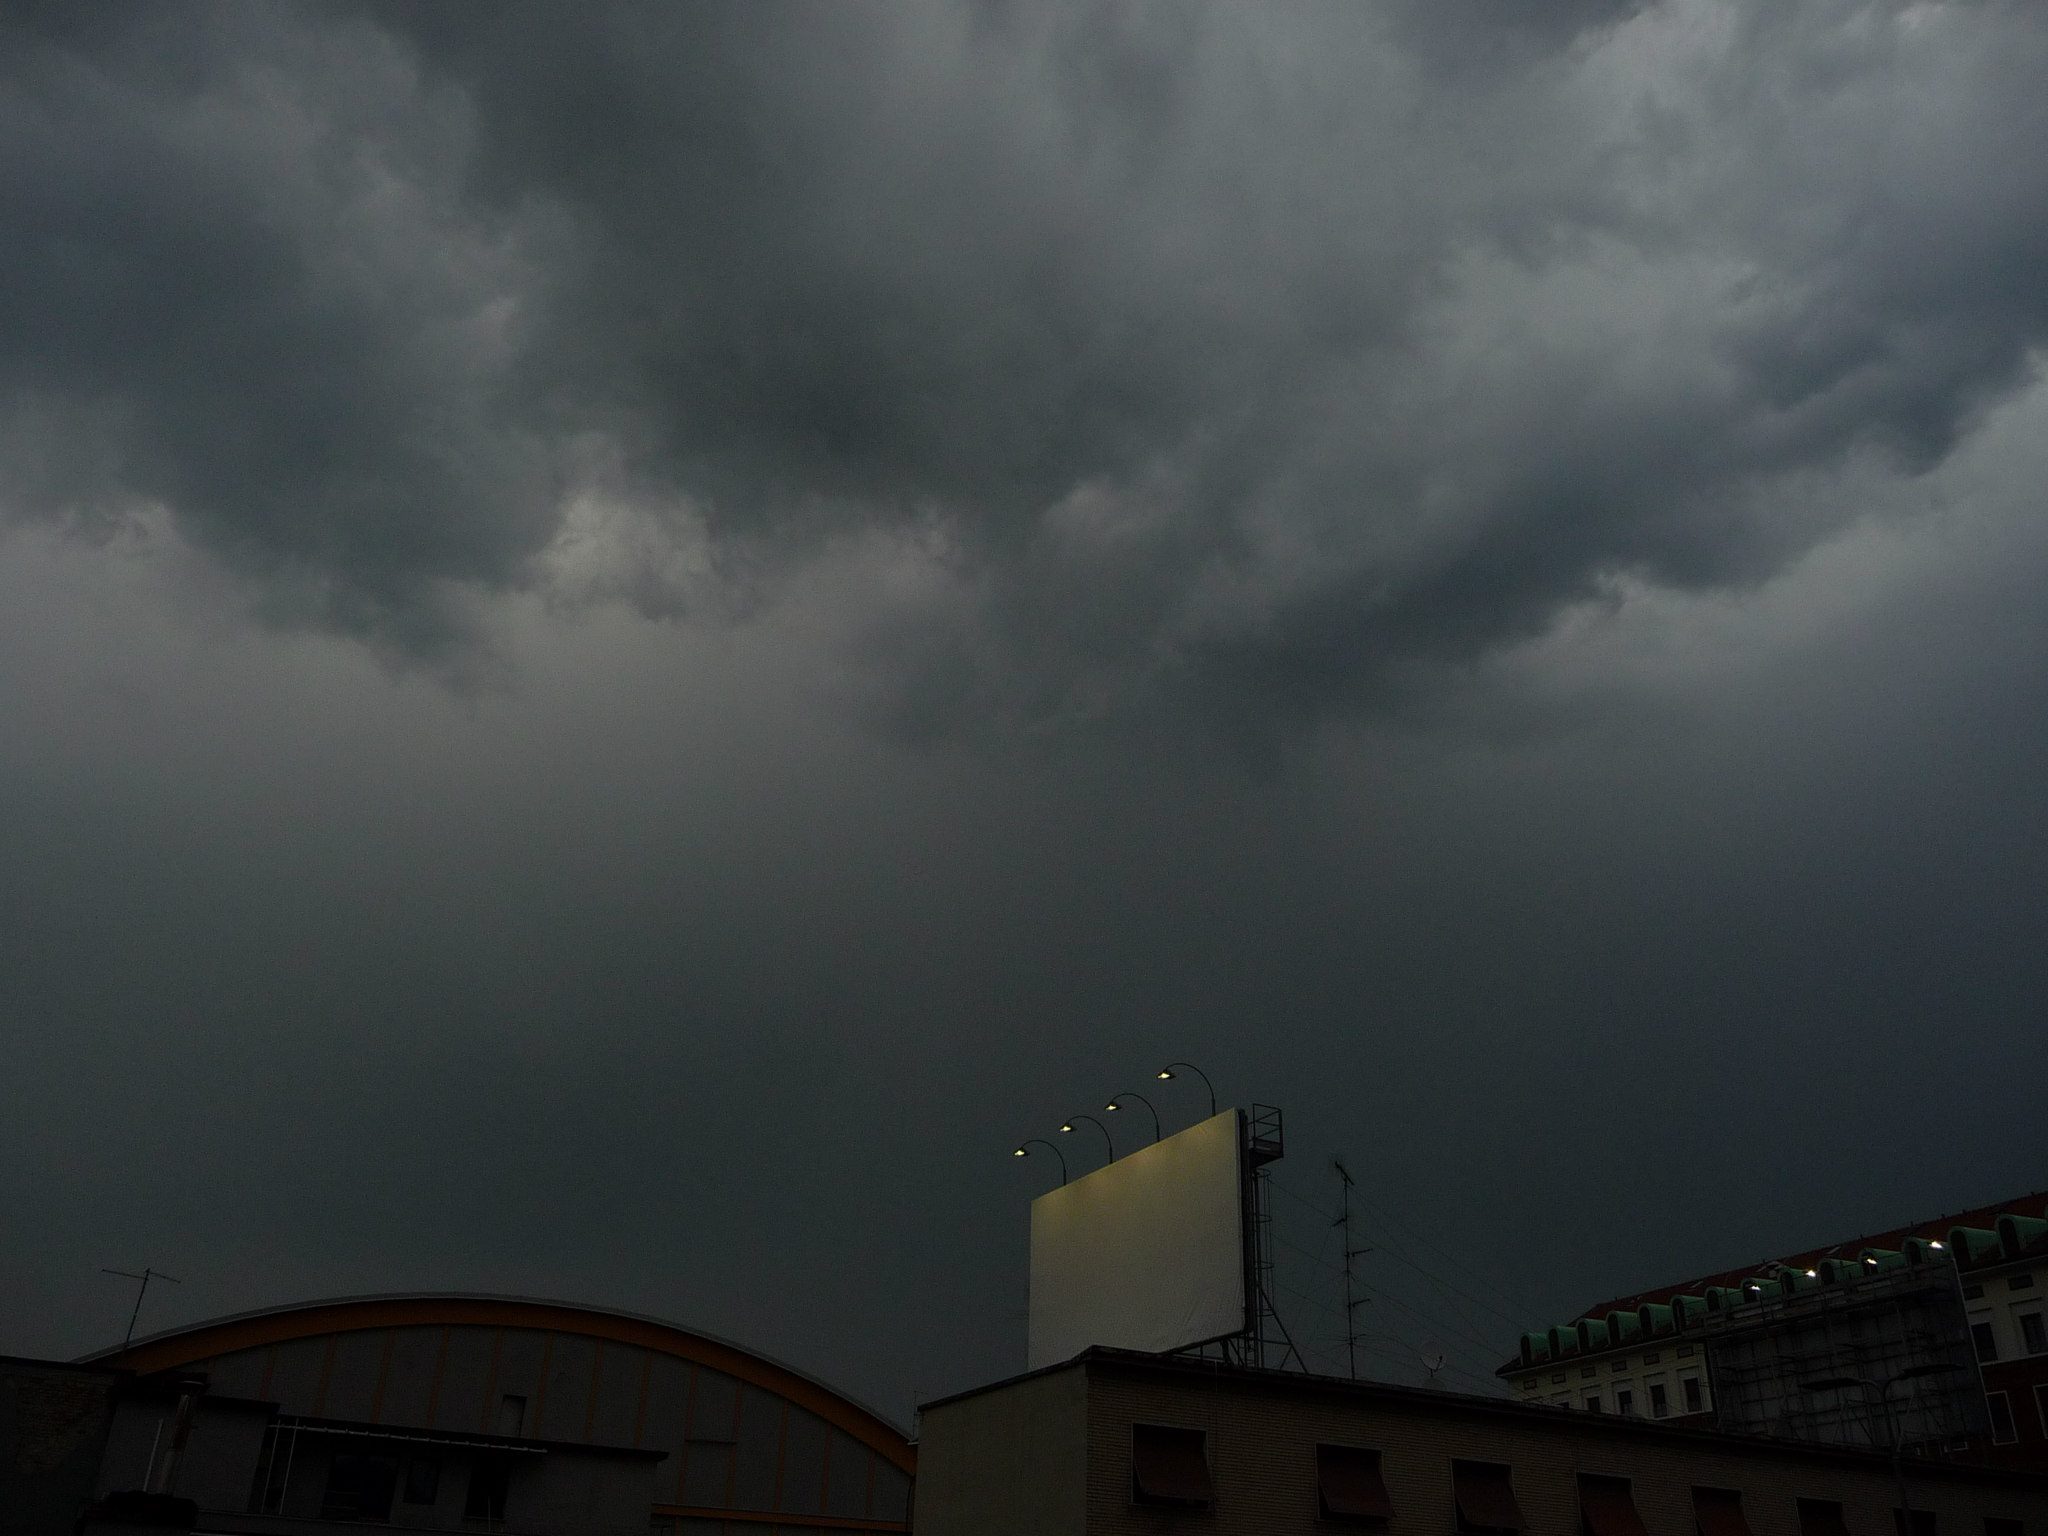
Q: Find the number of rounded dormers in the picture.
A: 14